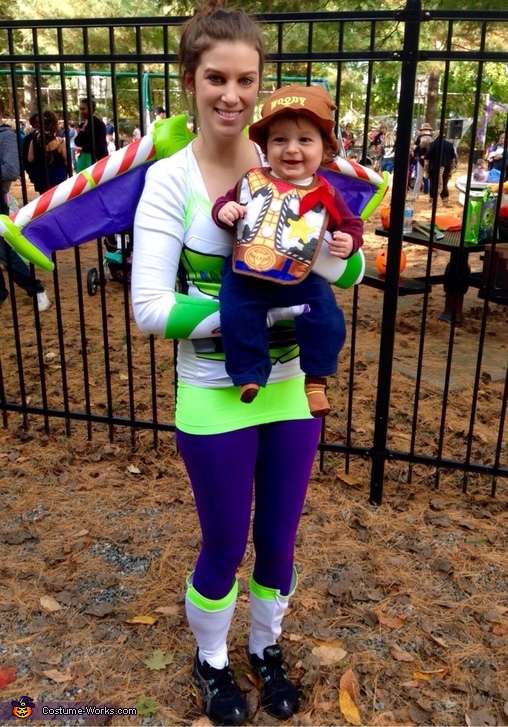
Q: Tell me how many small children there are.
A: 1